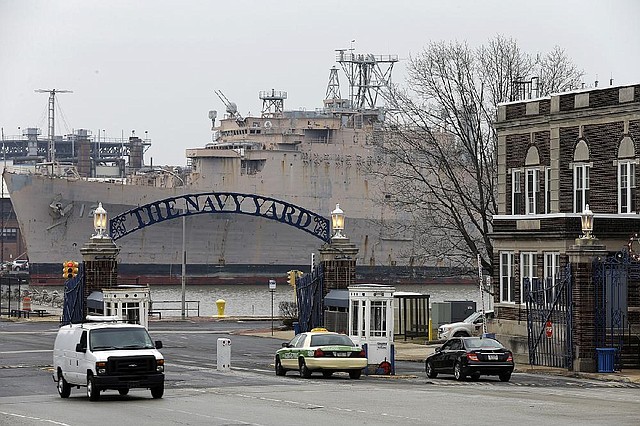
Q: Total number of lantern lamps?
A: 3